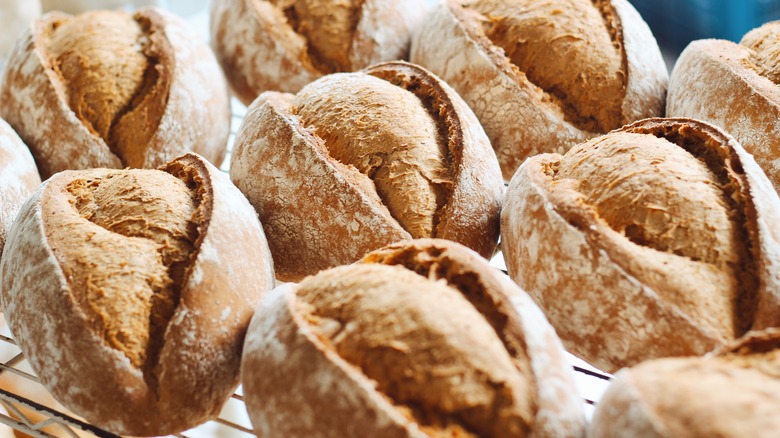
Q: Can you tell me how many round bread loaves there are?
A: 10